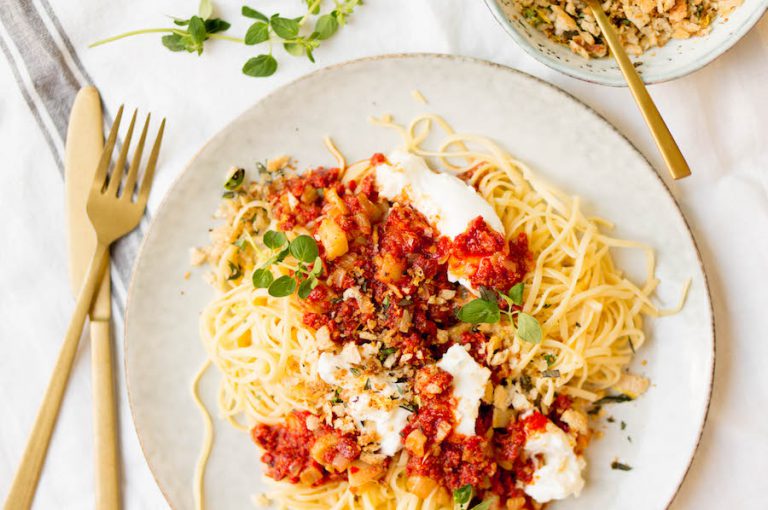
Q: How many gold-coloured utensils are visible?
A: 3